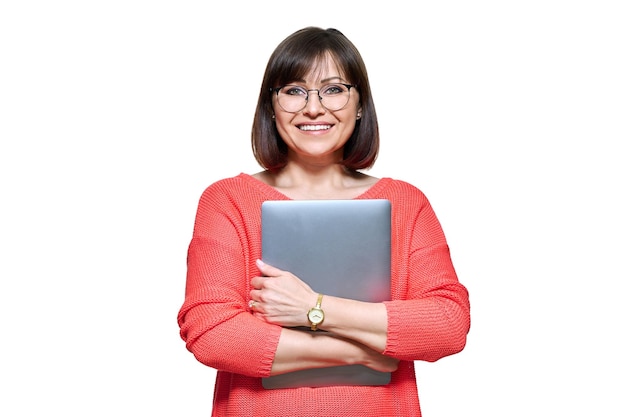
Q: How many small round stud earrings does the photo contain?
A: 2